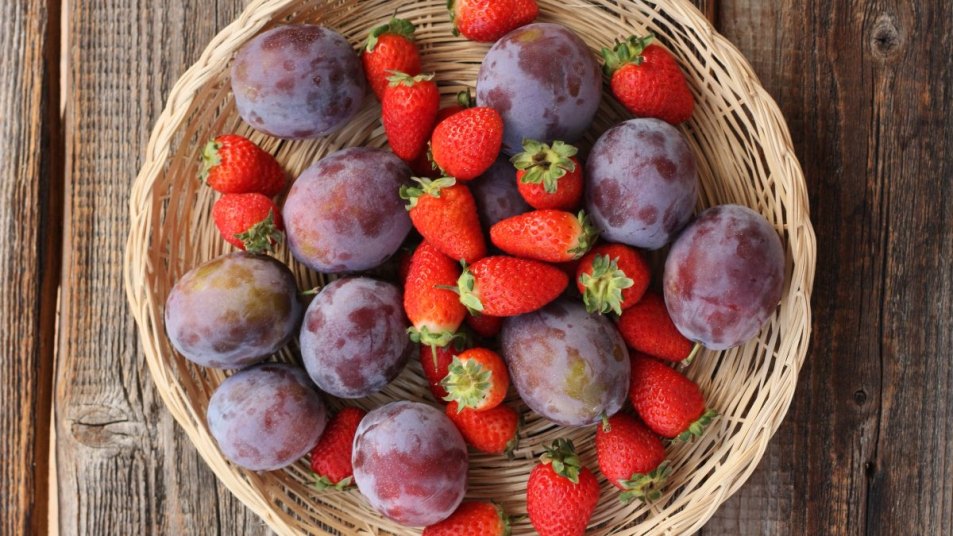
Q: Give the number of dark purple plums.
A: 11